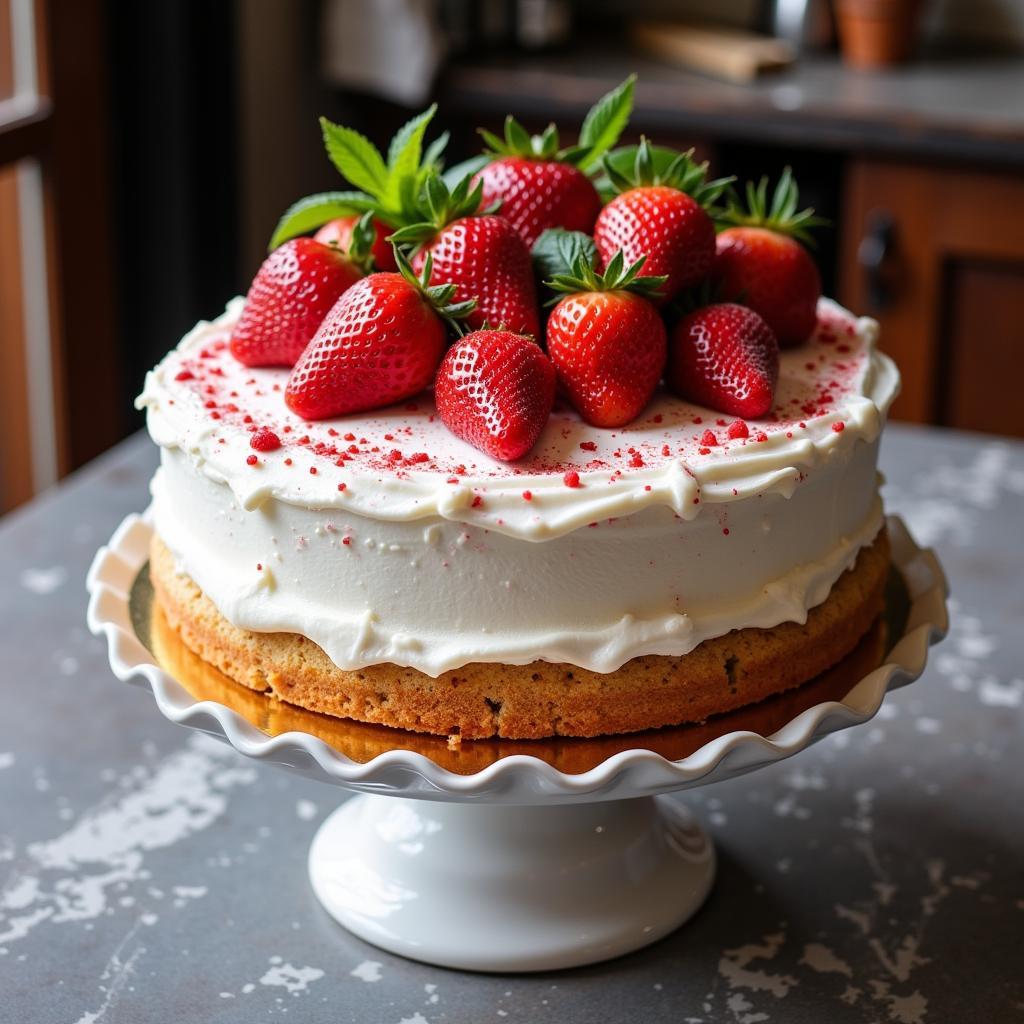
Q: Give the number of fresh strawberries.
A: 10